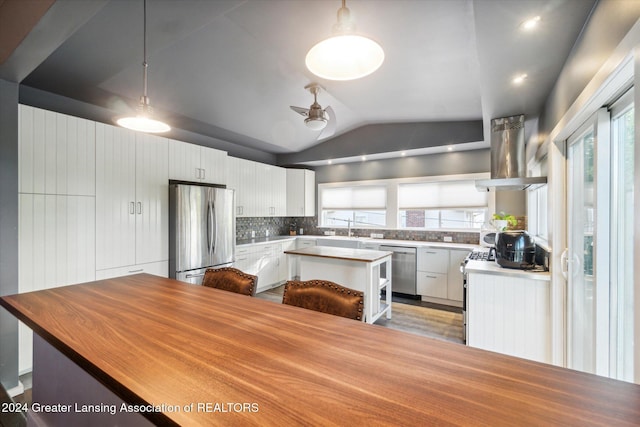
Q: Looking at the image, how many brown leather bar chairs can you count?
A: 2